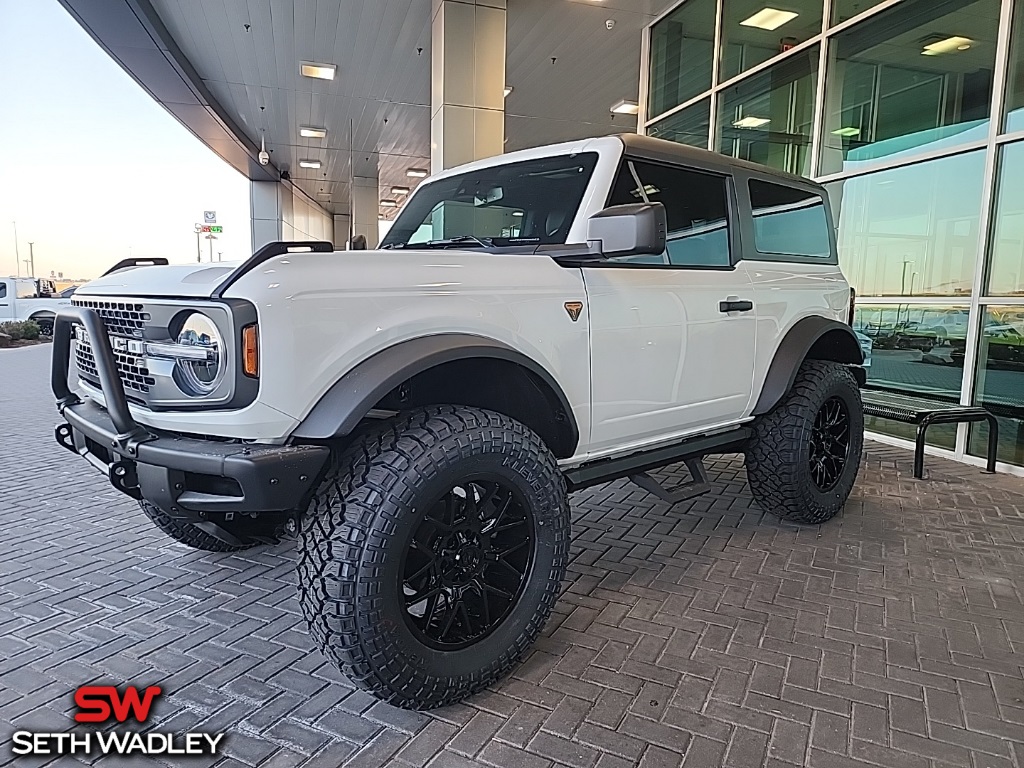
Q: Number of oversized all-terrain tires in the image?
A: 3